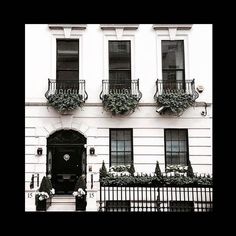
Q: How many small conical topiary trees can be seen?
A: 6